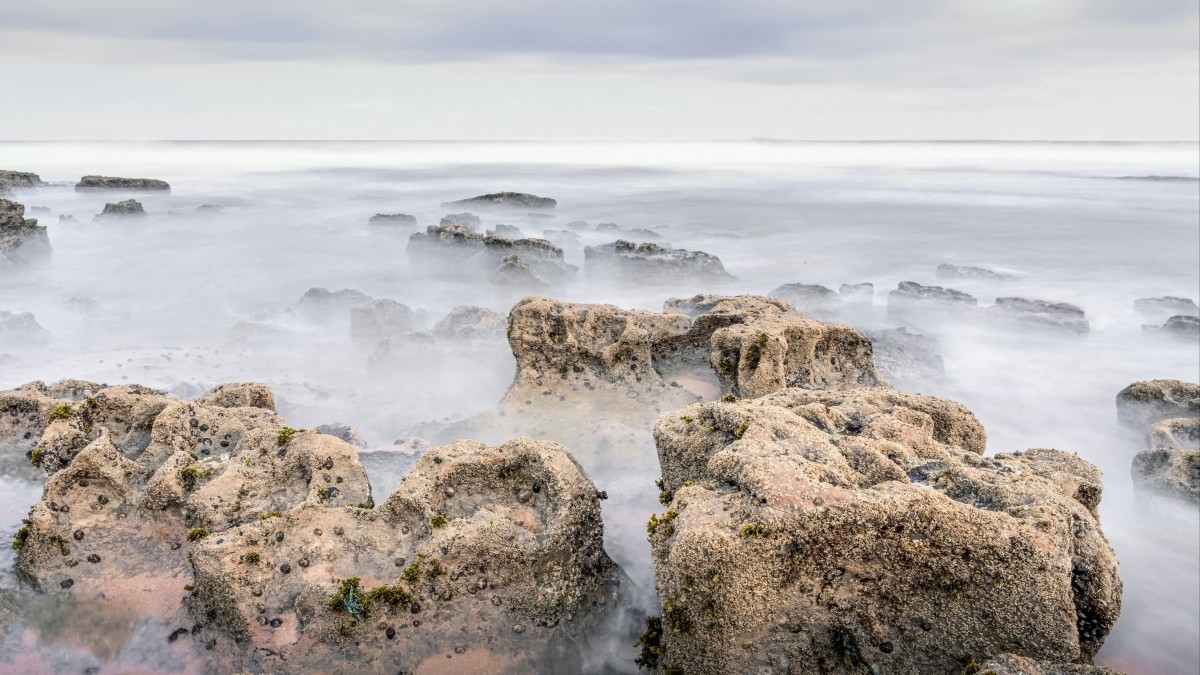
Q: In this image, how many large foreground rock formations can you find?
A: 3